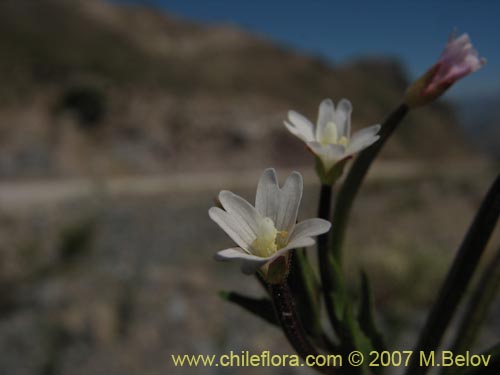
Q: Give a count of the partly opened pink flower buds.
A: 1